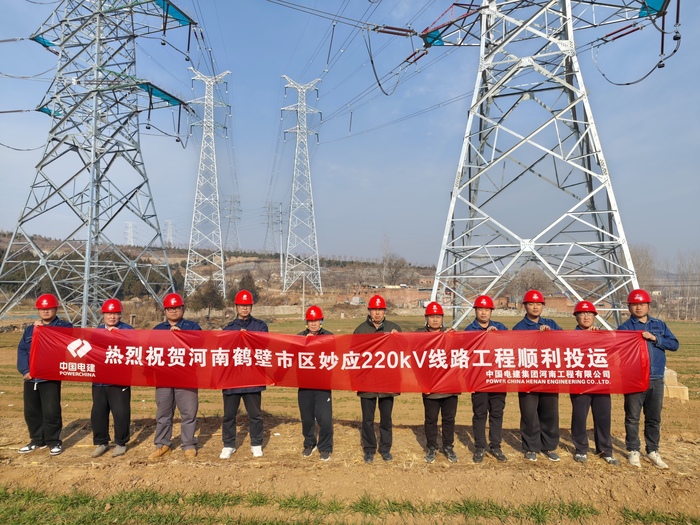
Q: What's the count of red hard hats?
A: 11